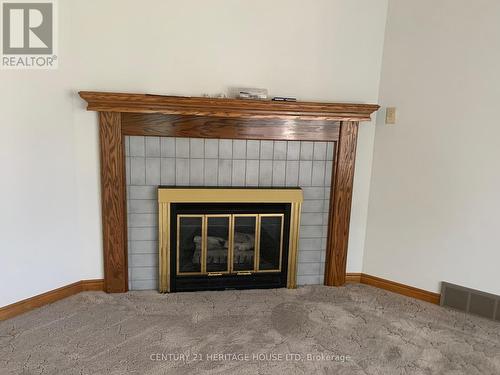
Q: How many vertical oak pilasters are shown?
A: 2